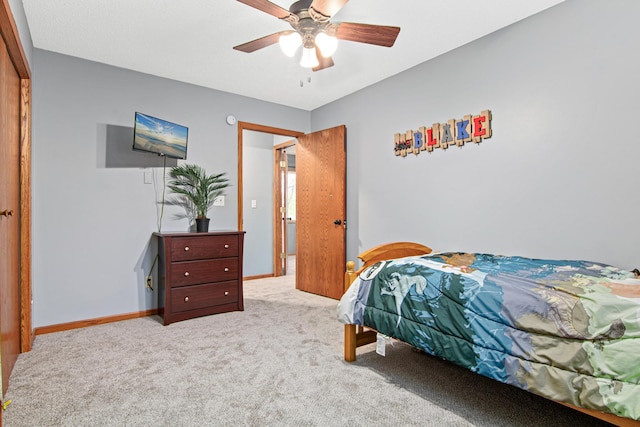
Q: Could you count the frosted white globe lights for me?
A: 3